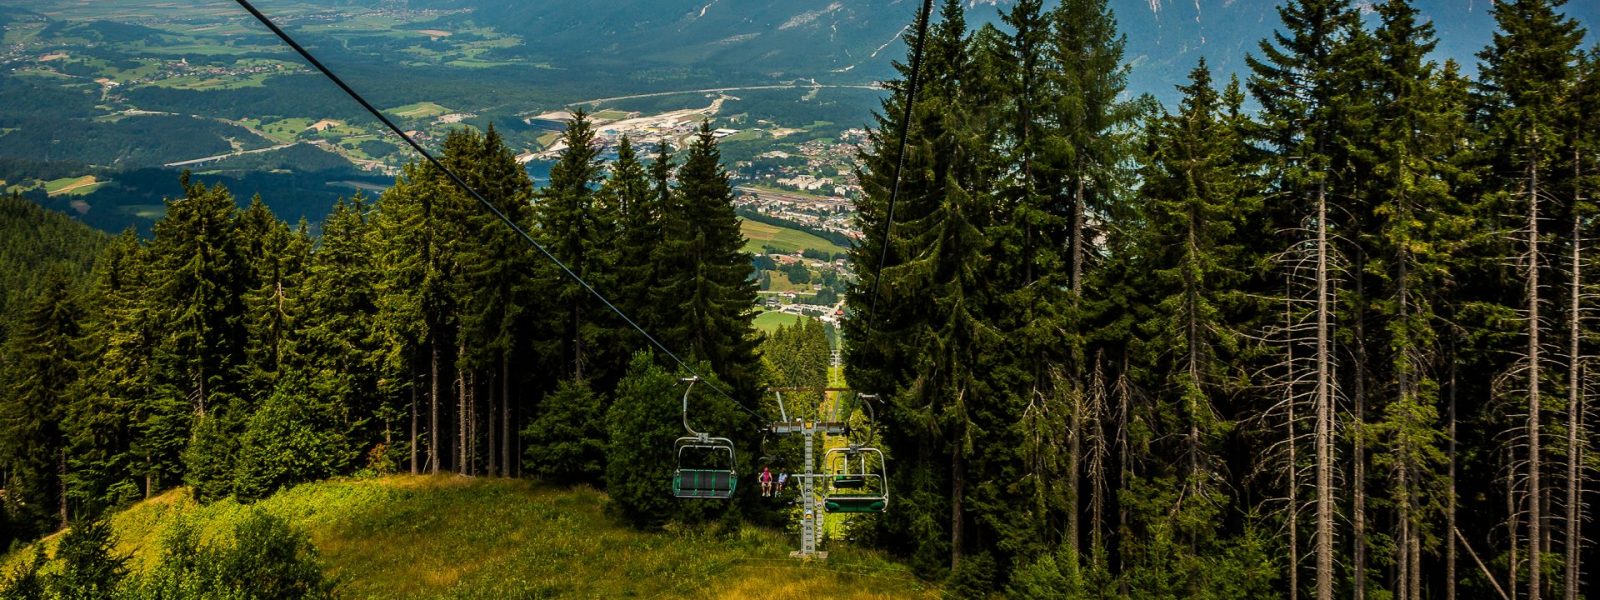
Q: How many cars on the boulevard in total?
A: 0